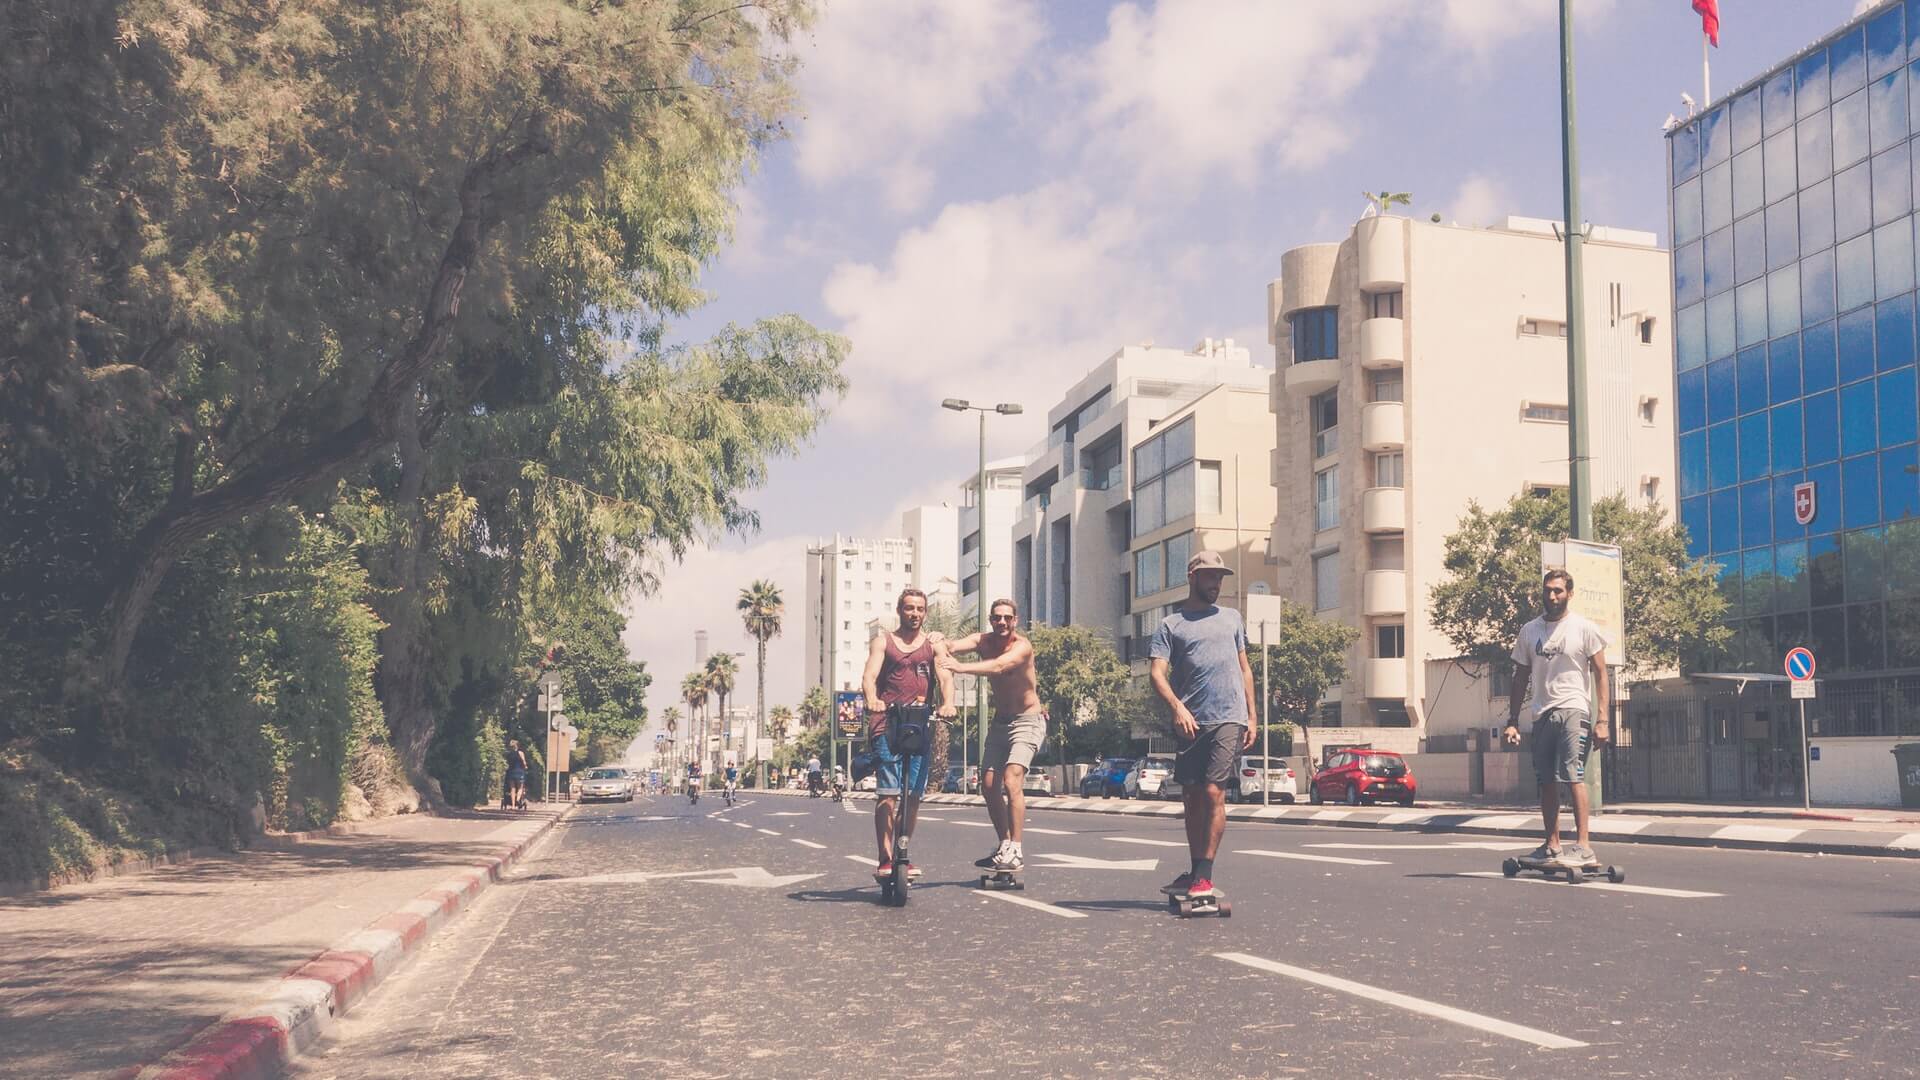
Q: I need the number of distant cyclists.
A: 4